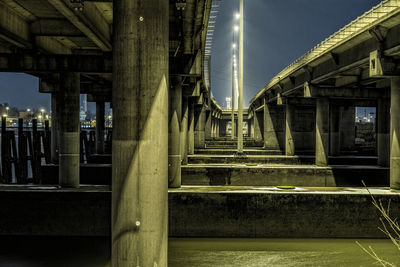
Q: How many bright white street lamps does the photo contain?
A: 3